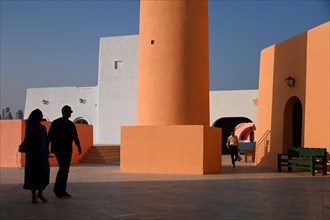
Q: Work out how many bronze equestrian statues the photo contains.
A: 0